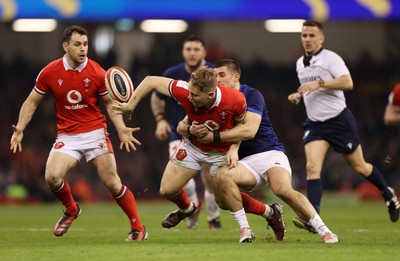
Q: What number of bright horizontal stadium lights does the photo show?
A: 3